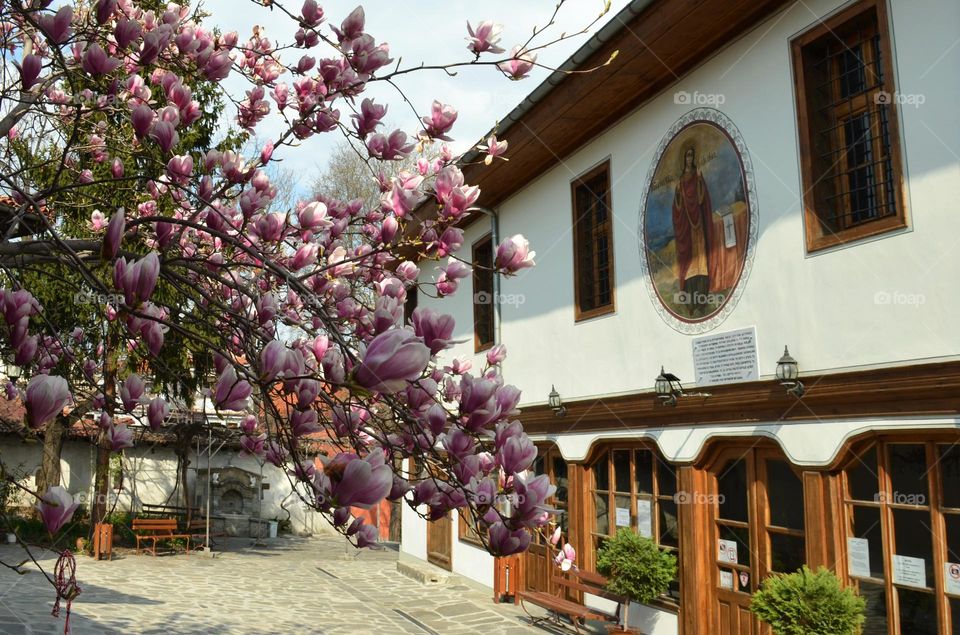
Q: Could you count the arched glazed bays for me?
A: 4